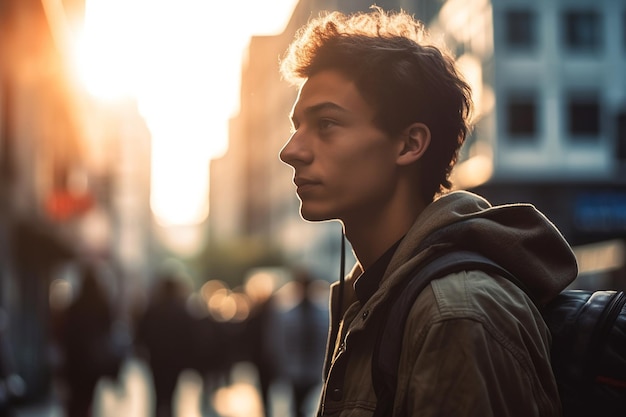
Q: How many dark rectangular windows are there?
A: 4